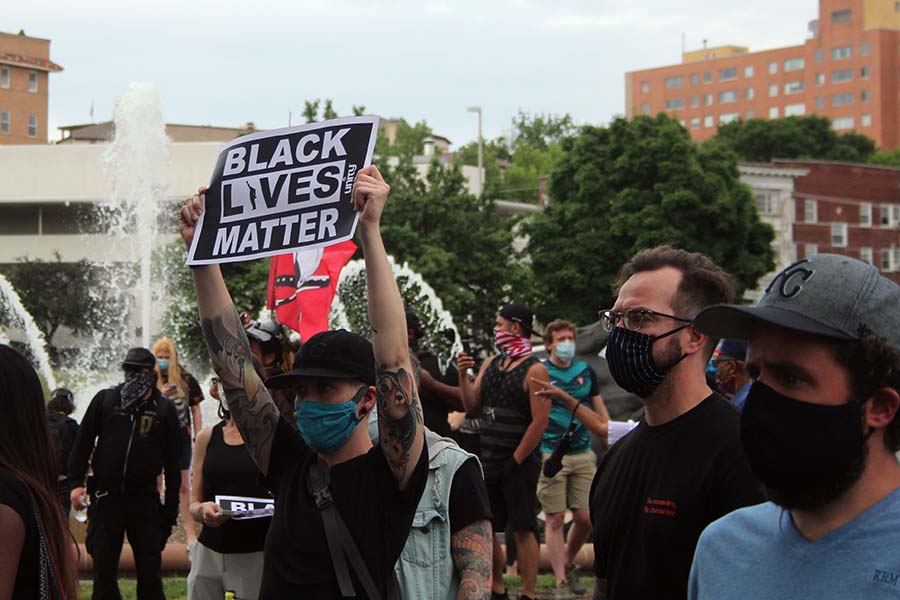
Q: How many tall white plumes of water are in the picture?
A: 1